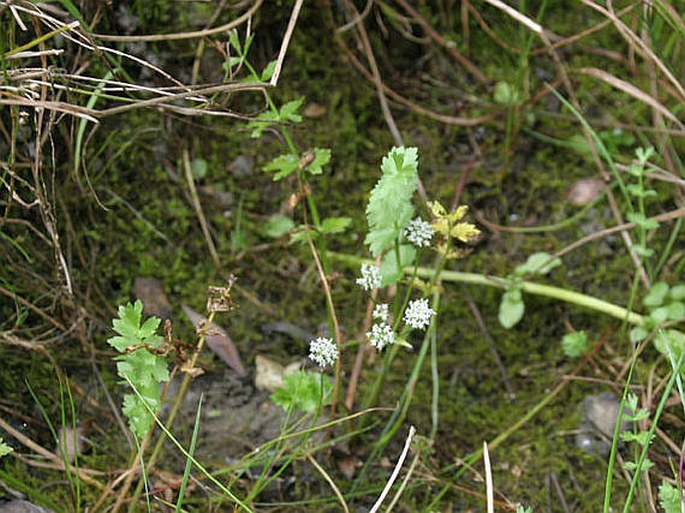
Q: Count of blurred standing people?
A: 0